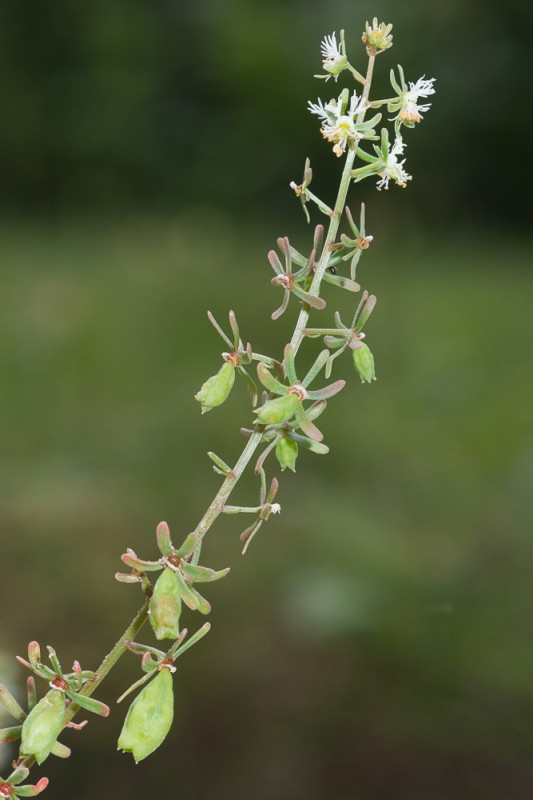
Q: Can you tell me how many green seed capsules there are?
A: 7